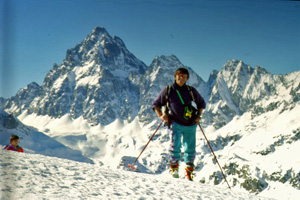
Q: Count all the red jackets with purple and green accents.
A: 1